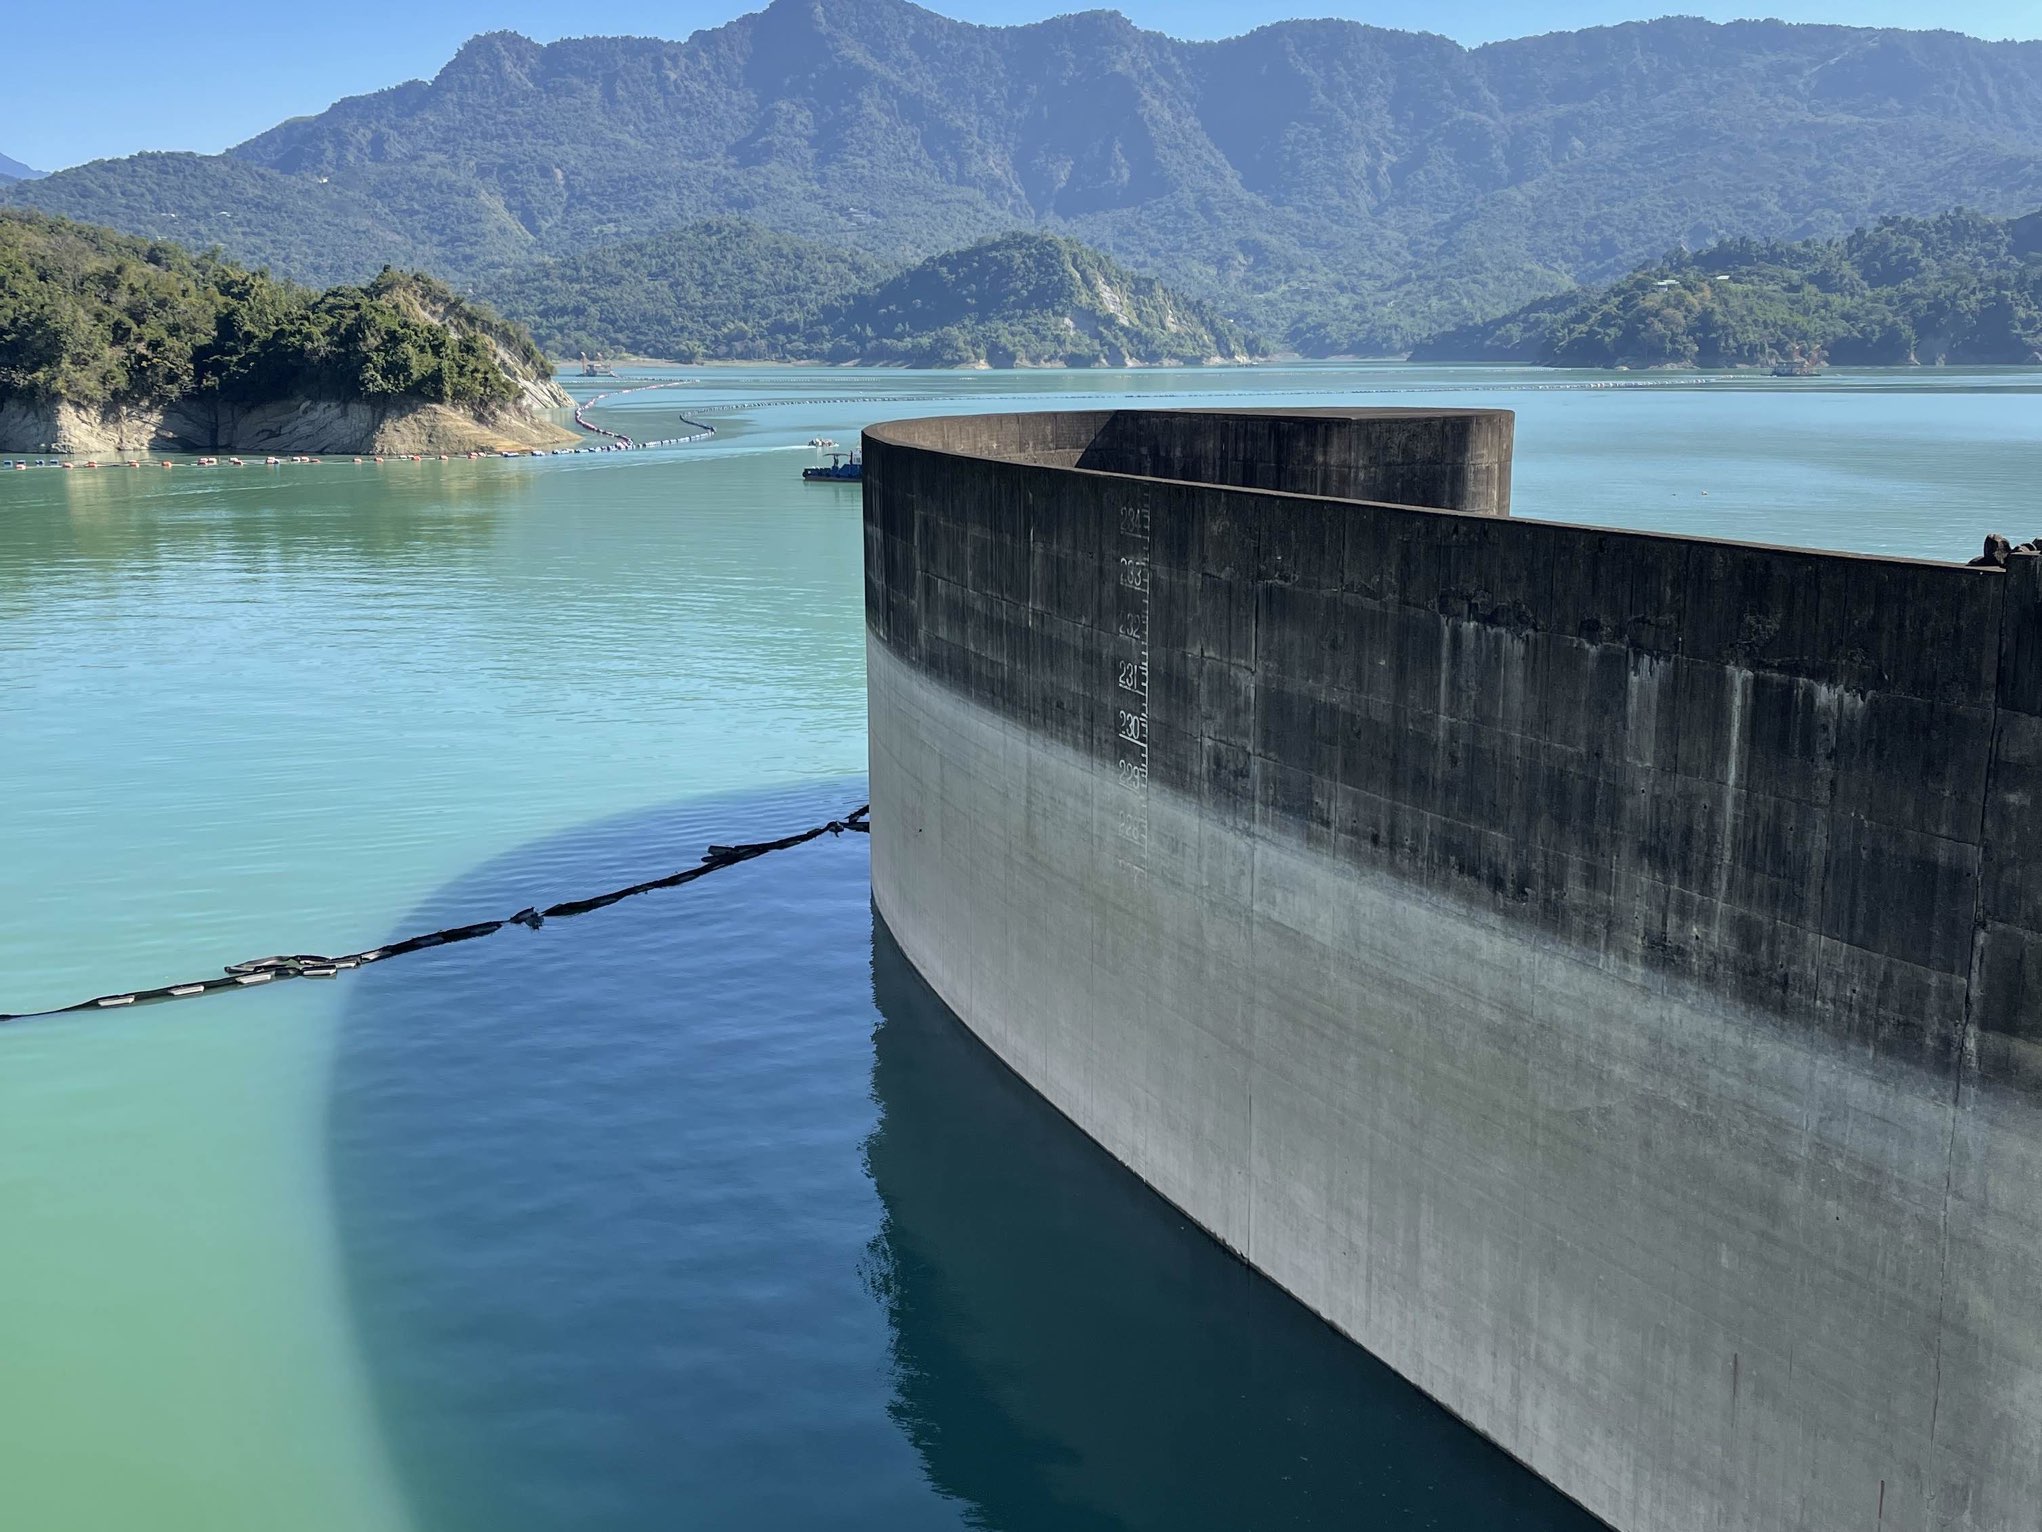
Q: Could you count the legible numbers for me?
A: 7